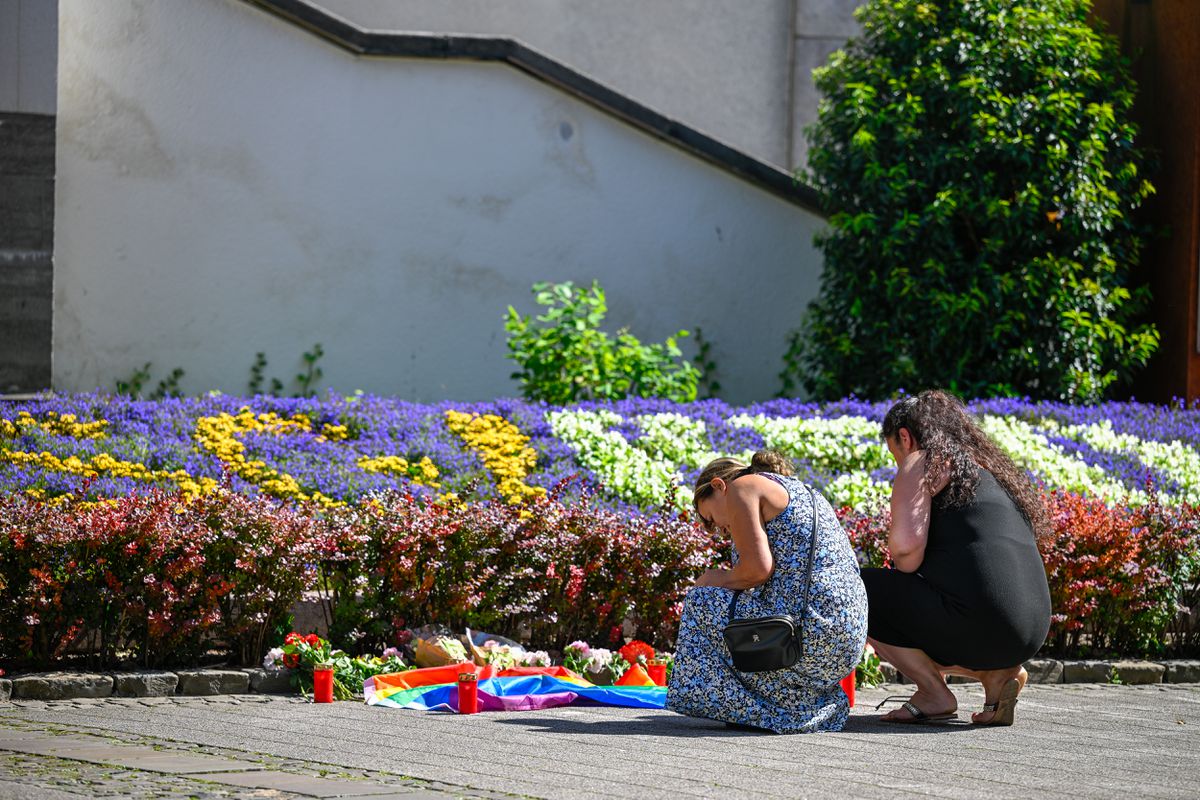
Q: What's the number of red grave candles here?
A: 4